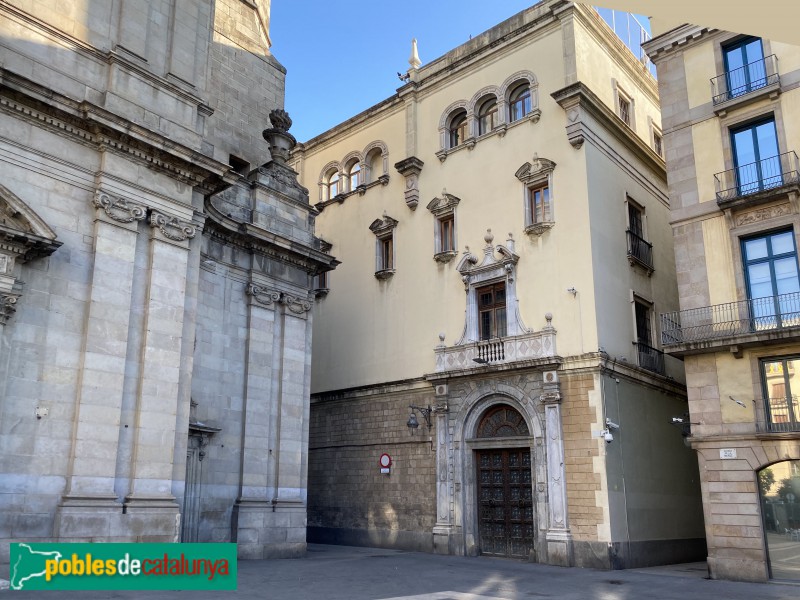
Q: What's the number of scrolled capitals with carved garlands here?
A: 4